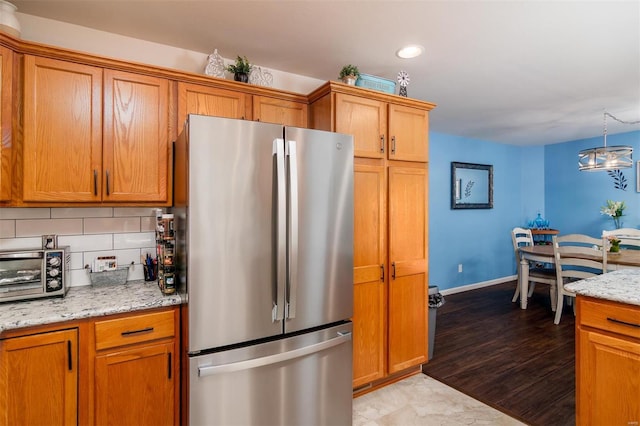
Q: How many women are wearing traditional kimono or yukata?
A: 0